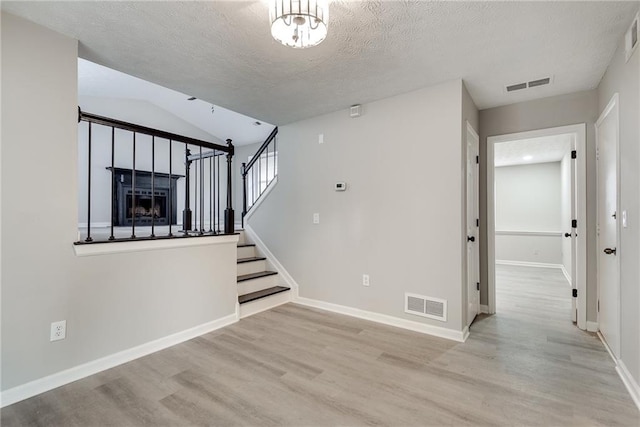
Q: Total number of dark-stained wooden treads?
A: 4